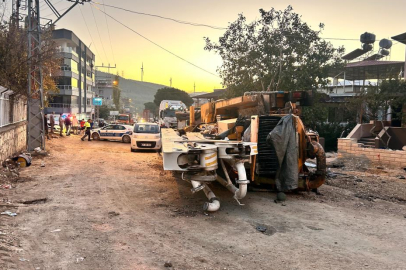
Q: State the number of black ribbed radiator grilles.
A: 1